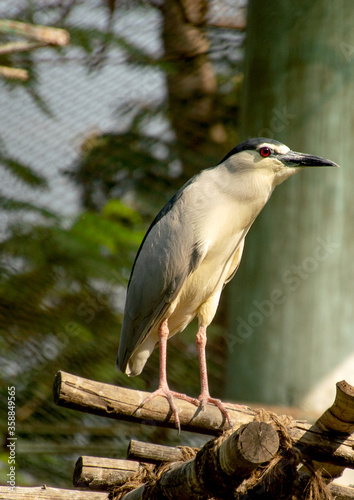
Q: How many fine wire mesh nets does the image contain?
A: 1